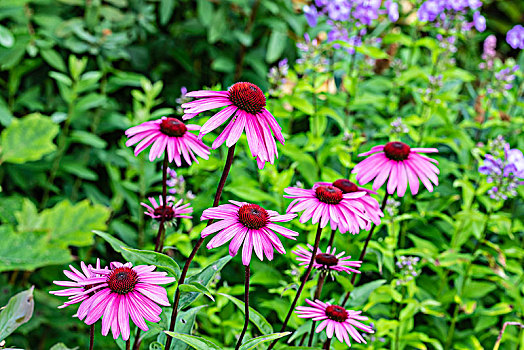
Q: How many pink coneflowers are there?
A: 11